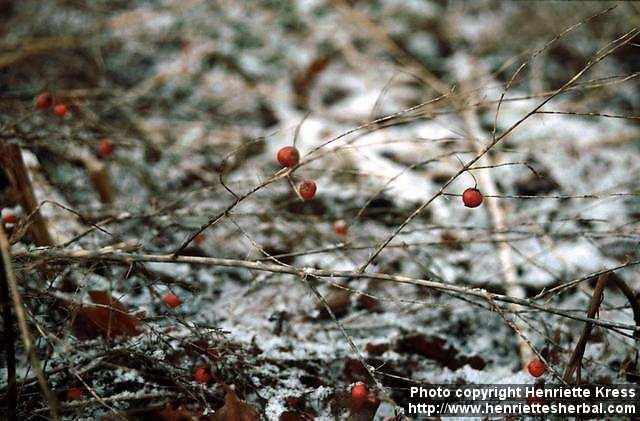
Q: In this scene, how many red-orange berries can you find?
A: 14